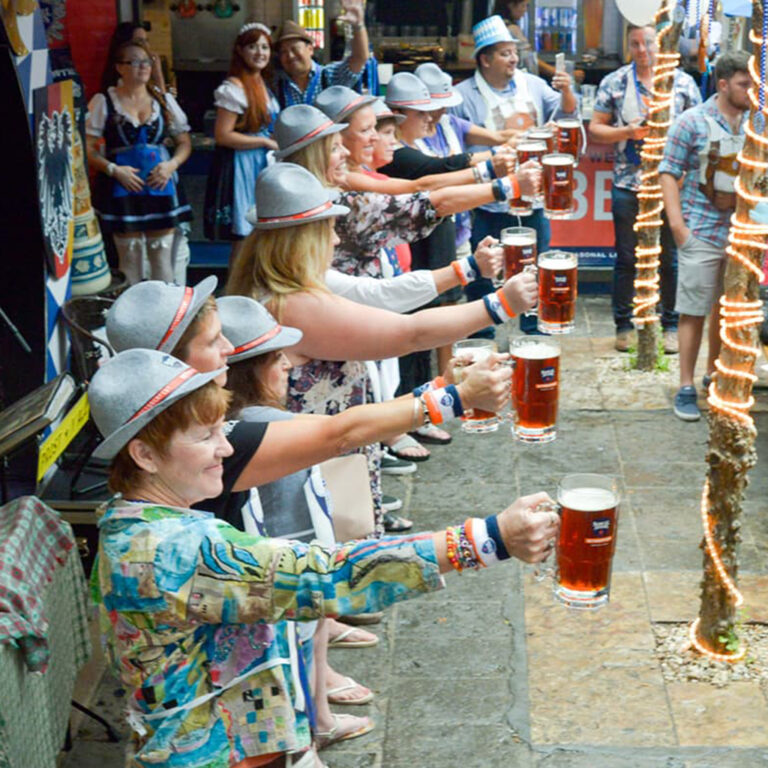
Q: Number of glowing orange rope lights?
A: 2